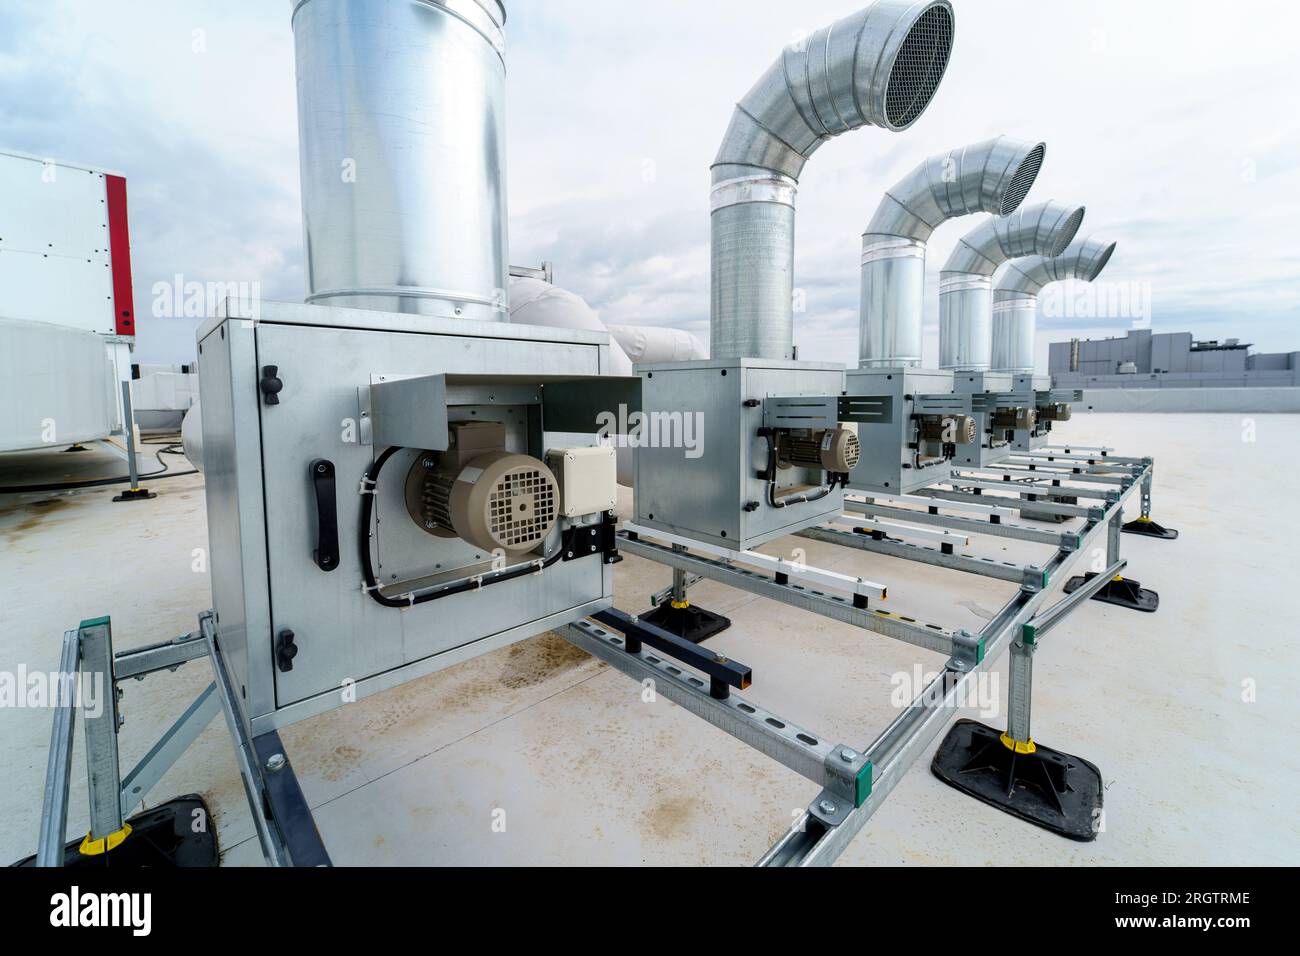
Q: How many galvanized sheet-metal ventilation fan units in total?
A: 5